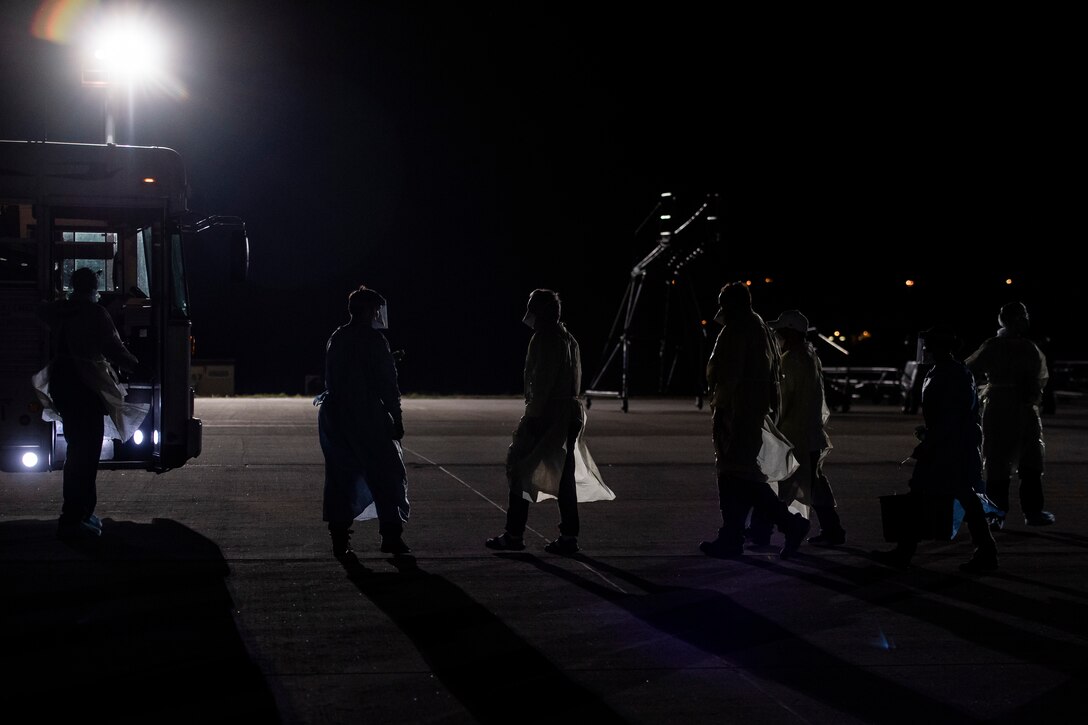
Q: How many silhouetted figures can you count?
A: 7